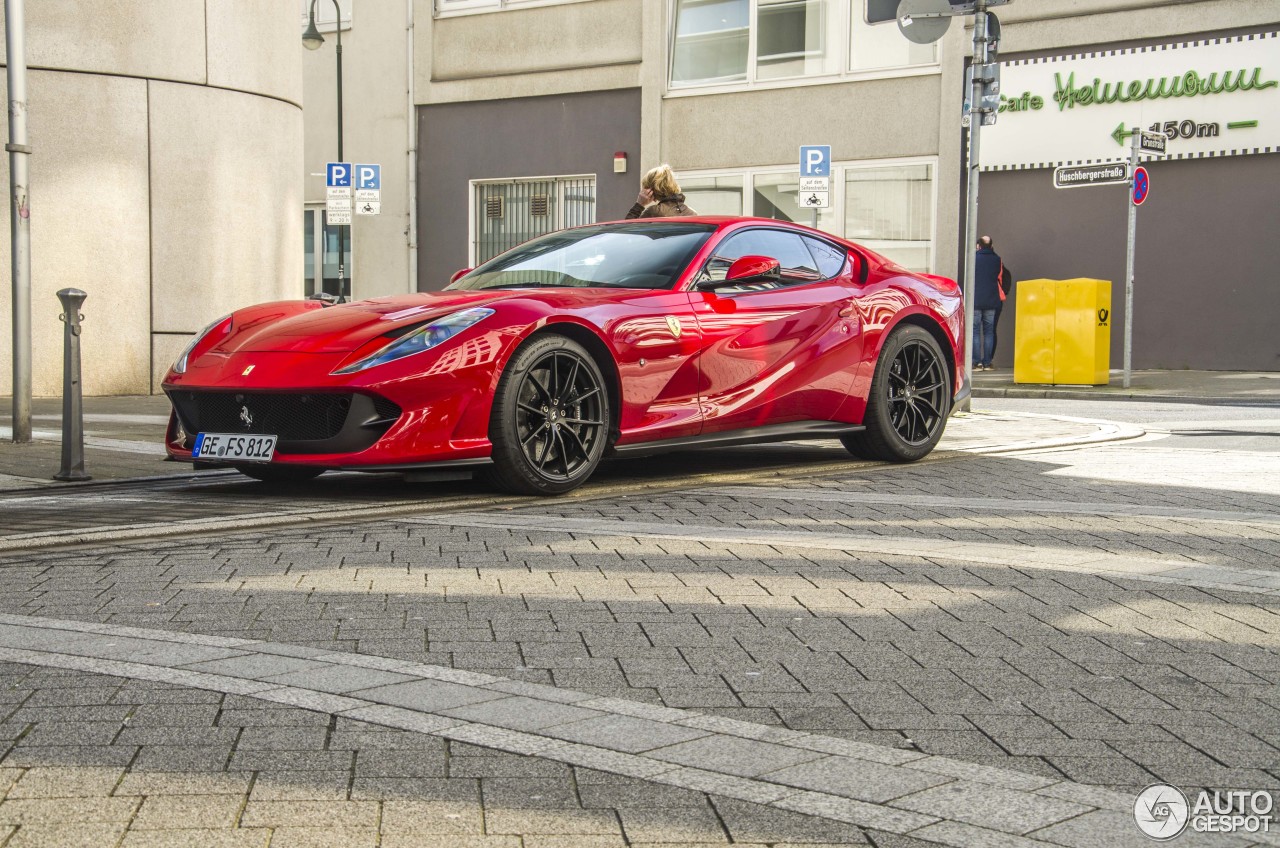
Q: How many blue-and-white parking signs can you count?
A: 3